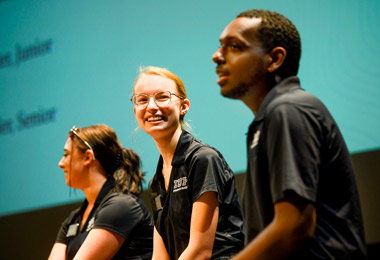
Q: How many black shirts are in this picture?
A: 3